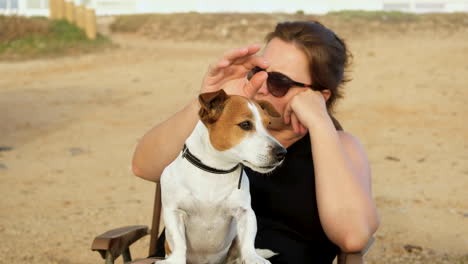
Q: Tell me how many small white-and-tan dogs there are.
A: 1